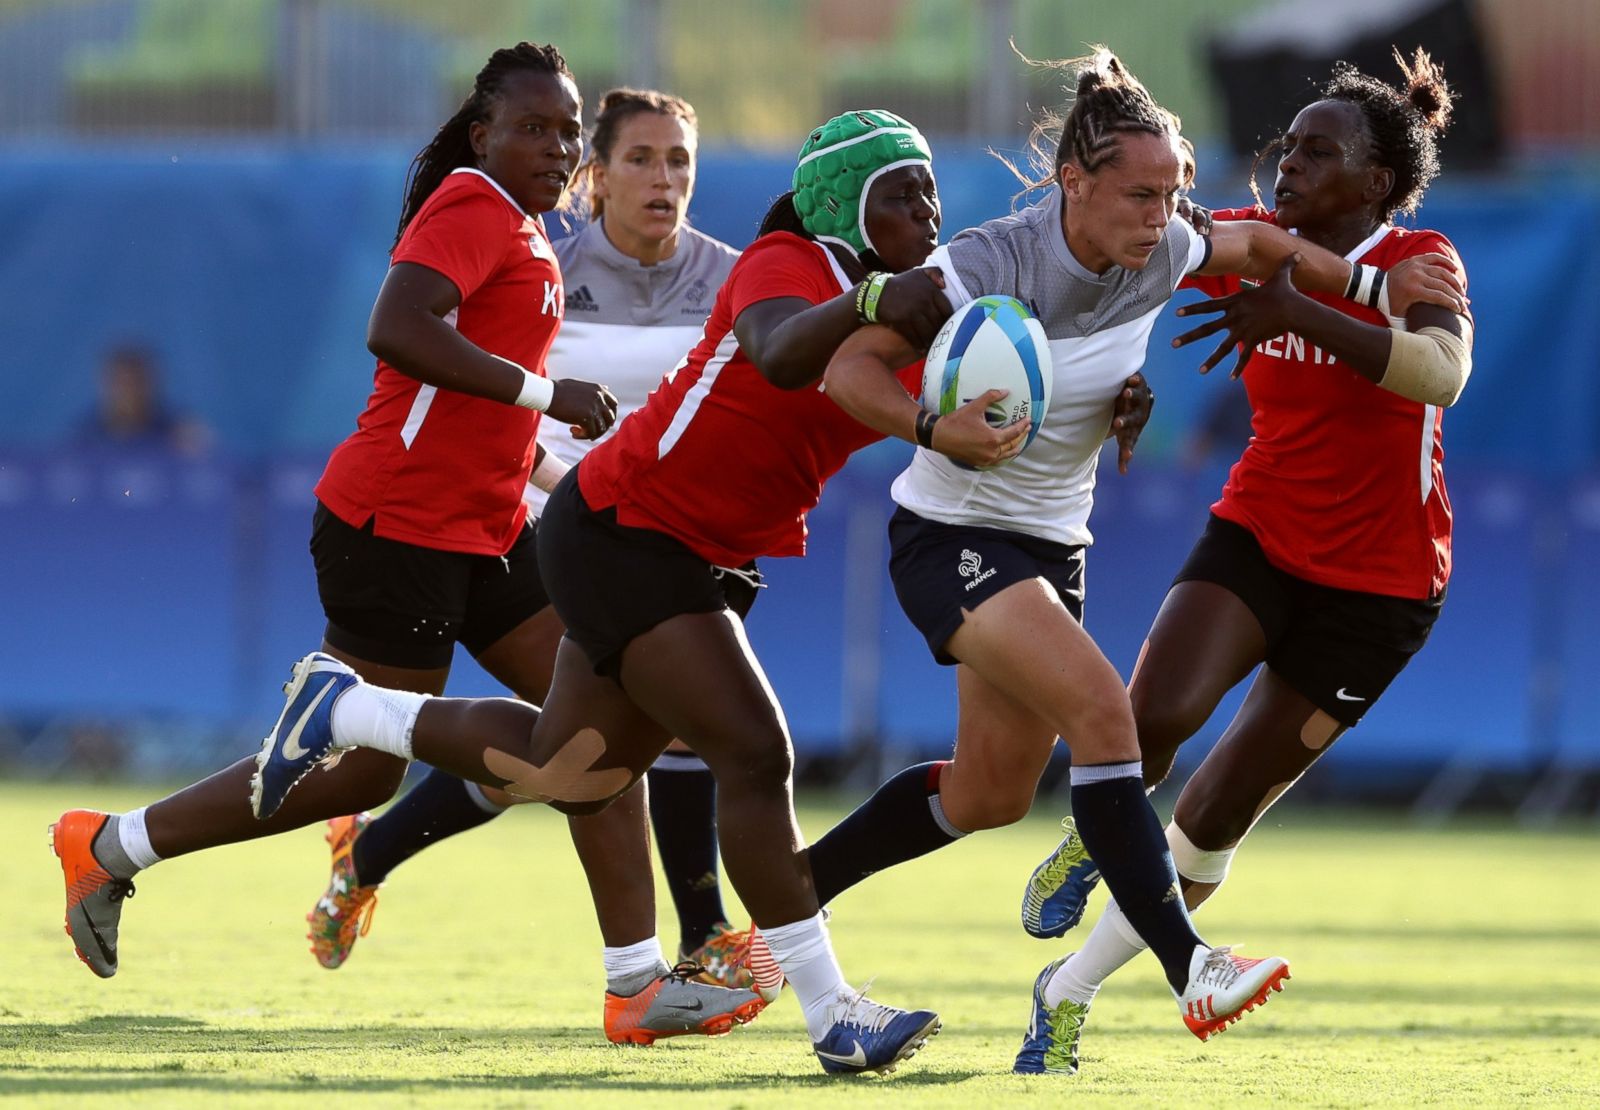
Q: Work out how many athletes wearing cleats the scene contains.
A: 5